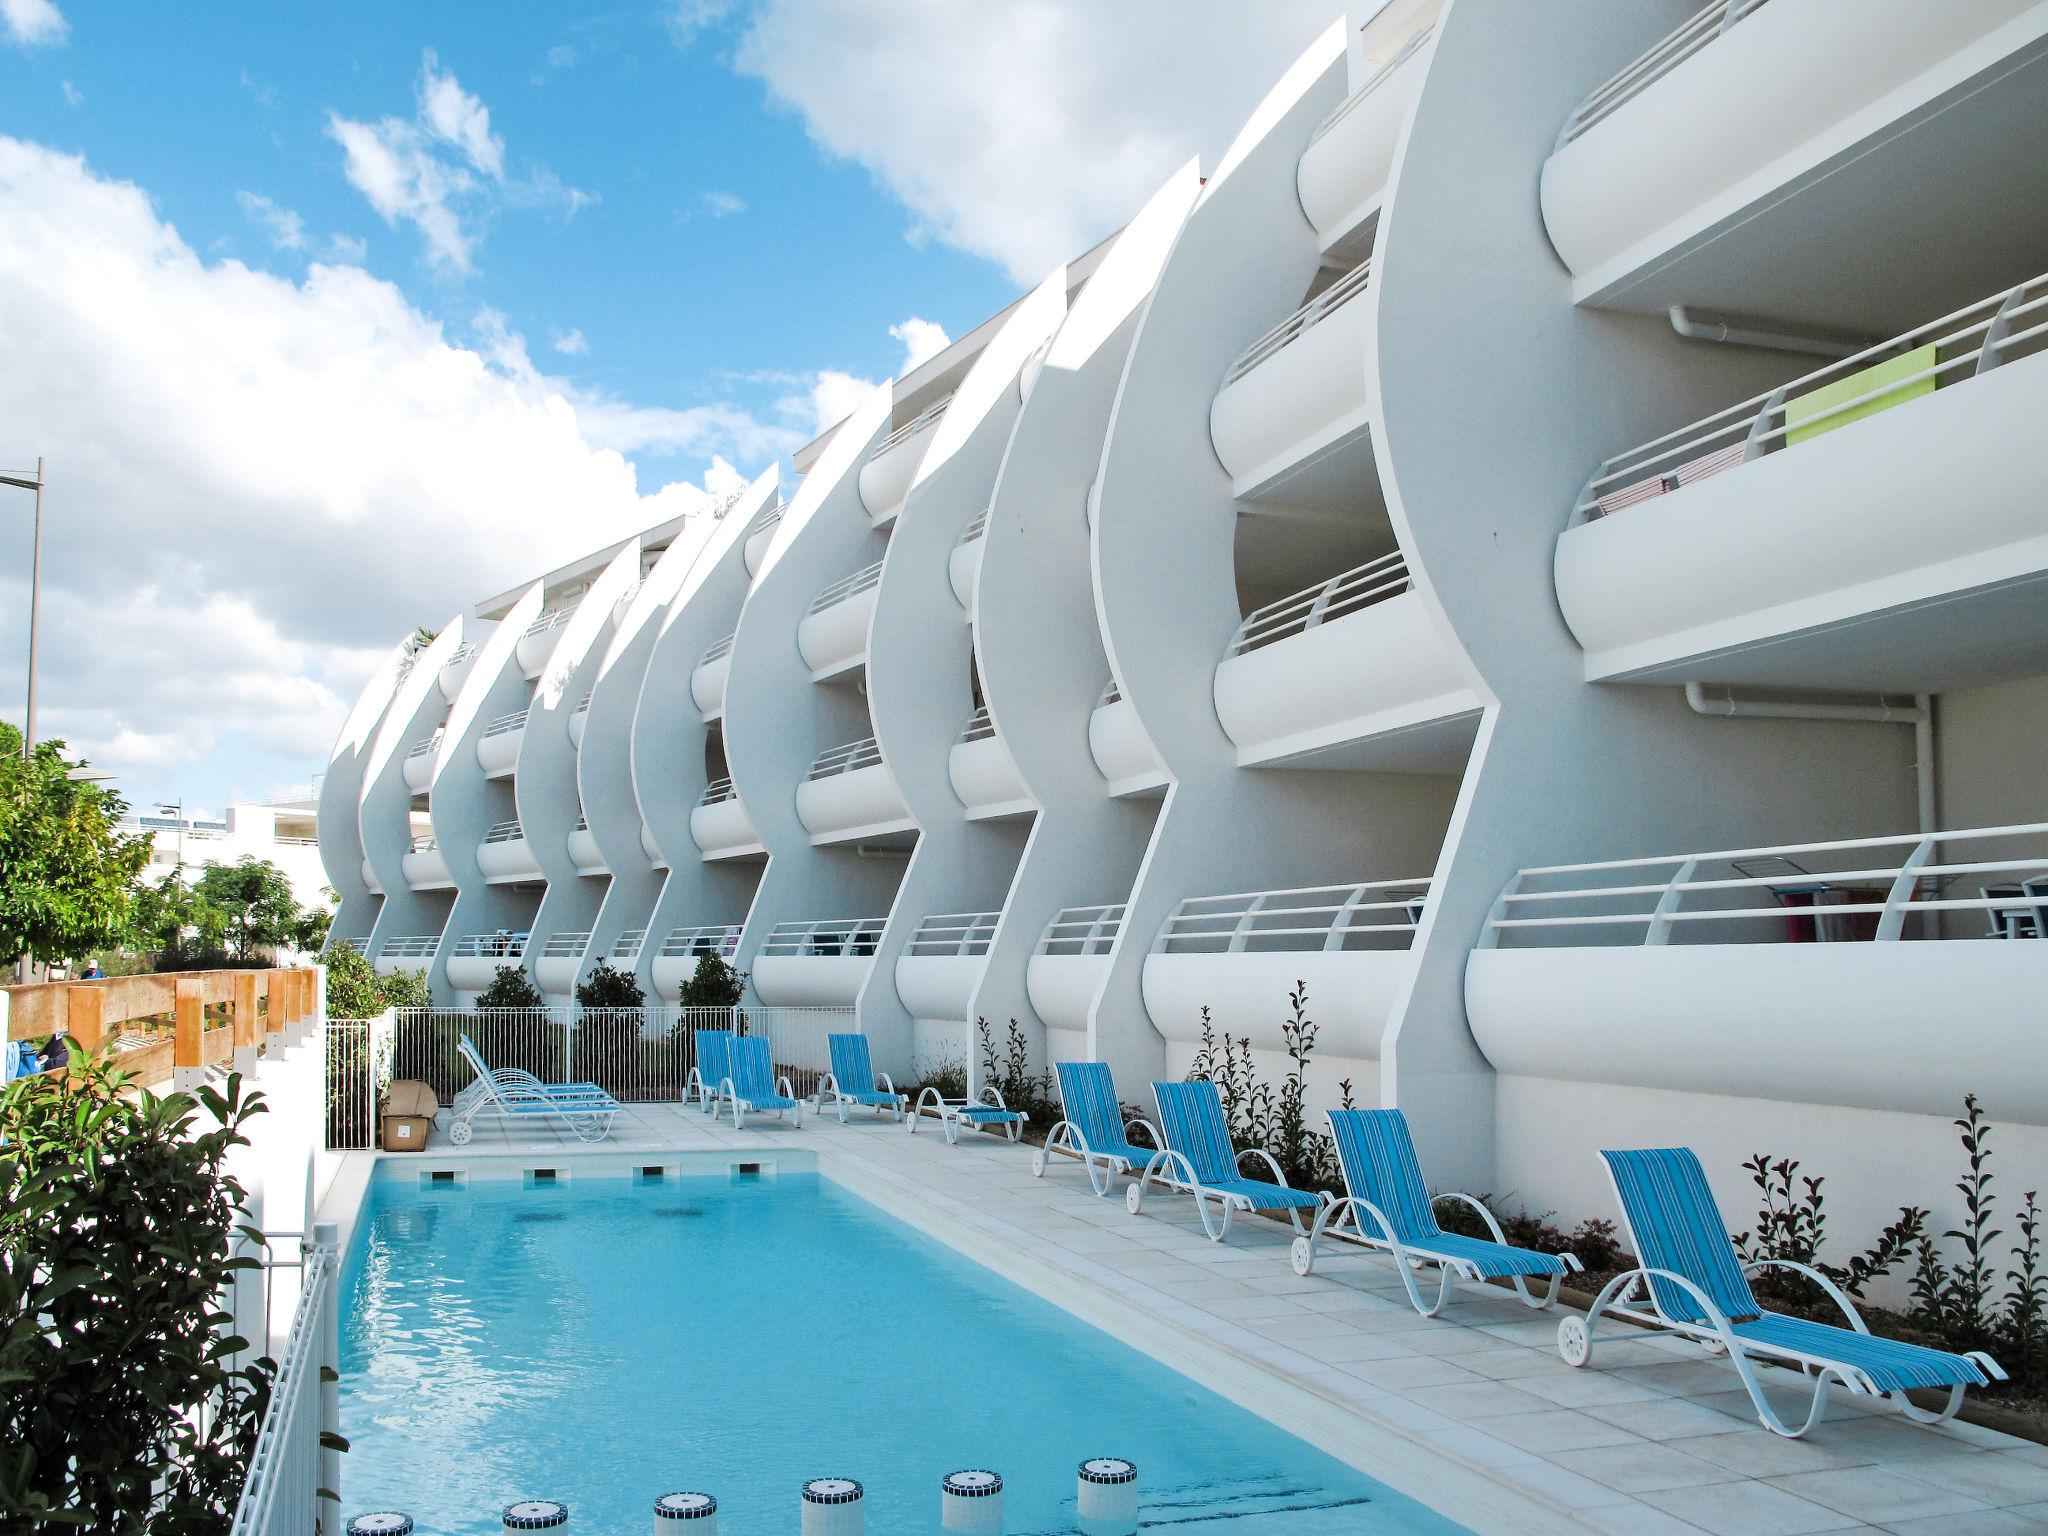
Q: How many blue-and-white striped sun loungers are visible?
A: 12